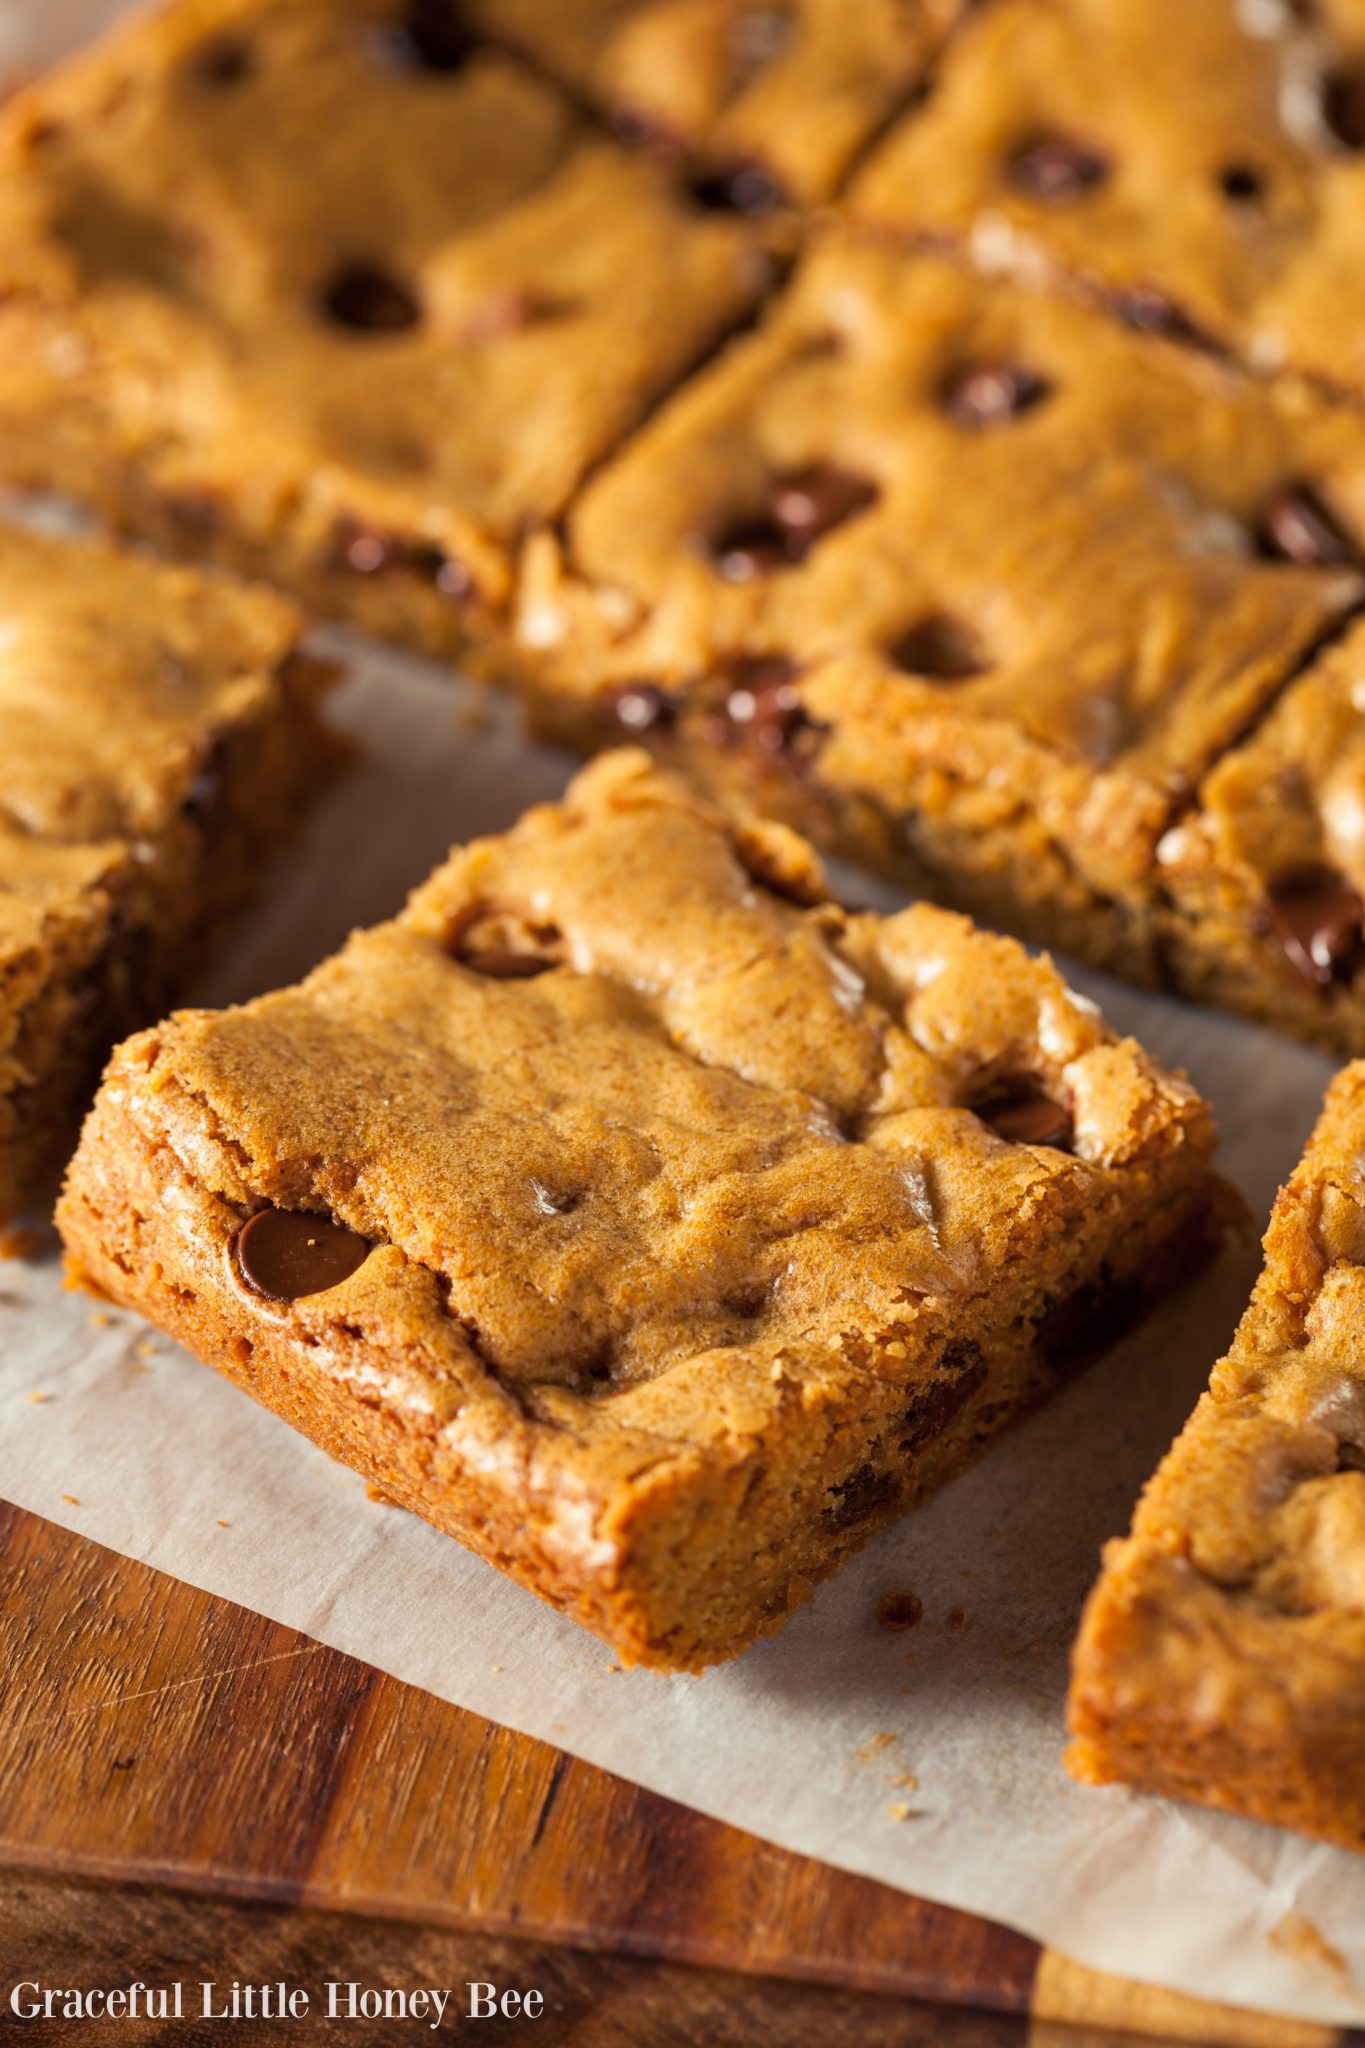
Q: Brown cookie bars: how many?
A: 8